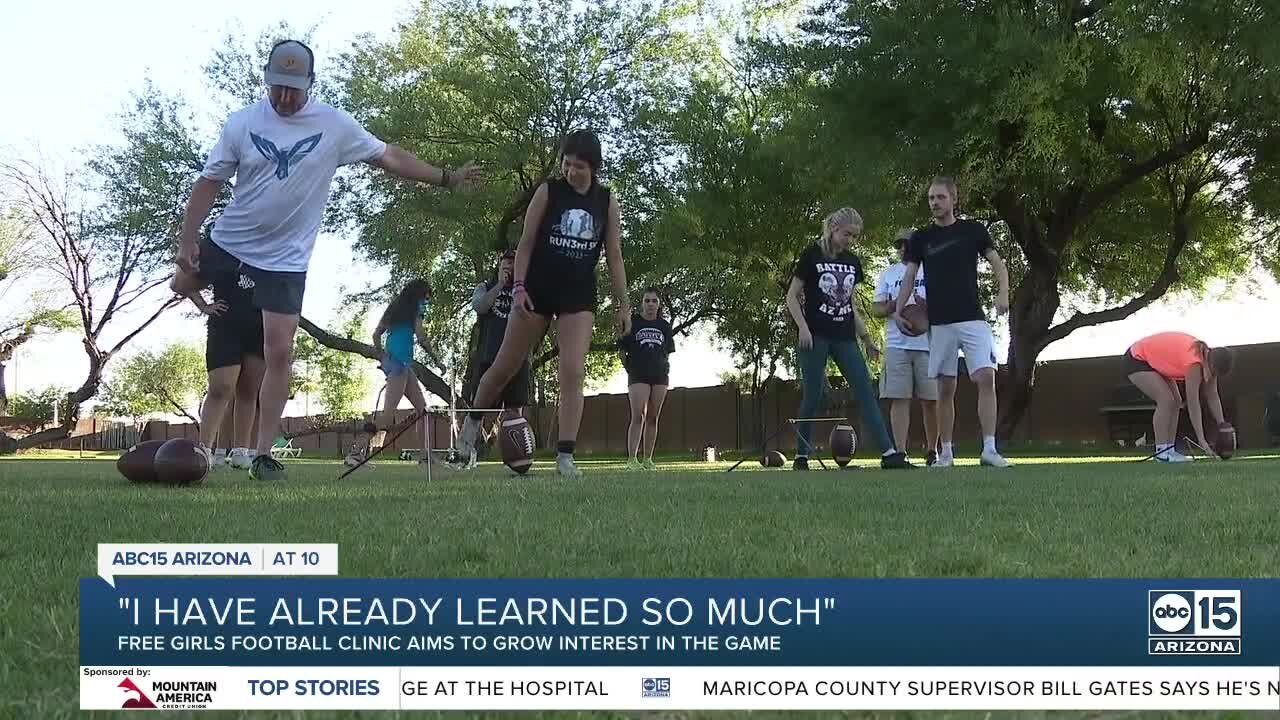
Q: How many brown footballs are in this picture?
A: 7